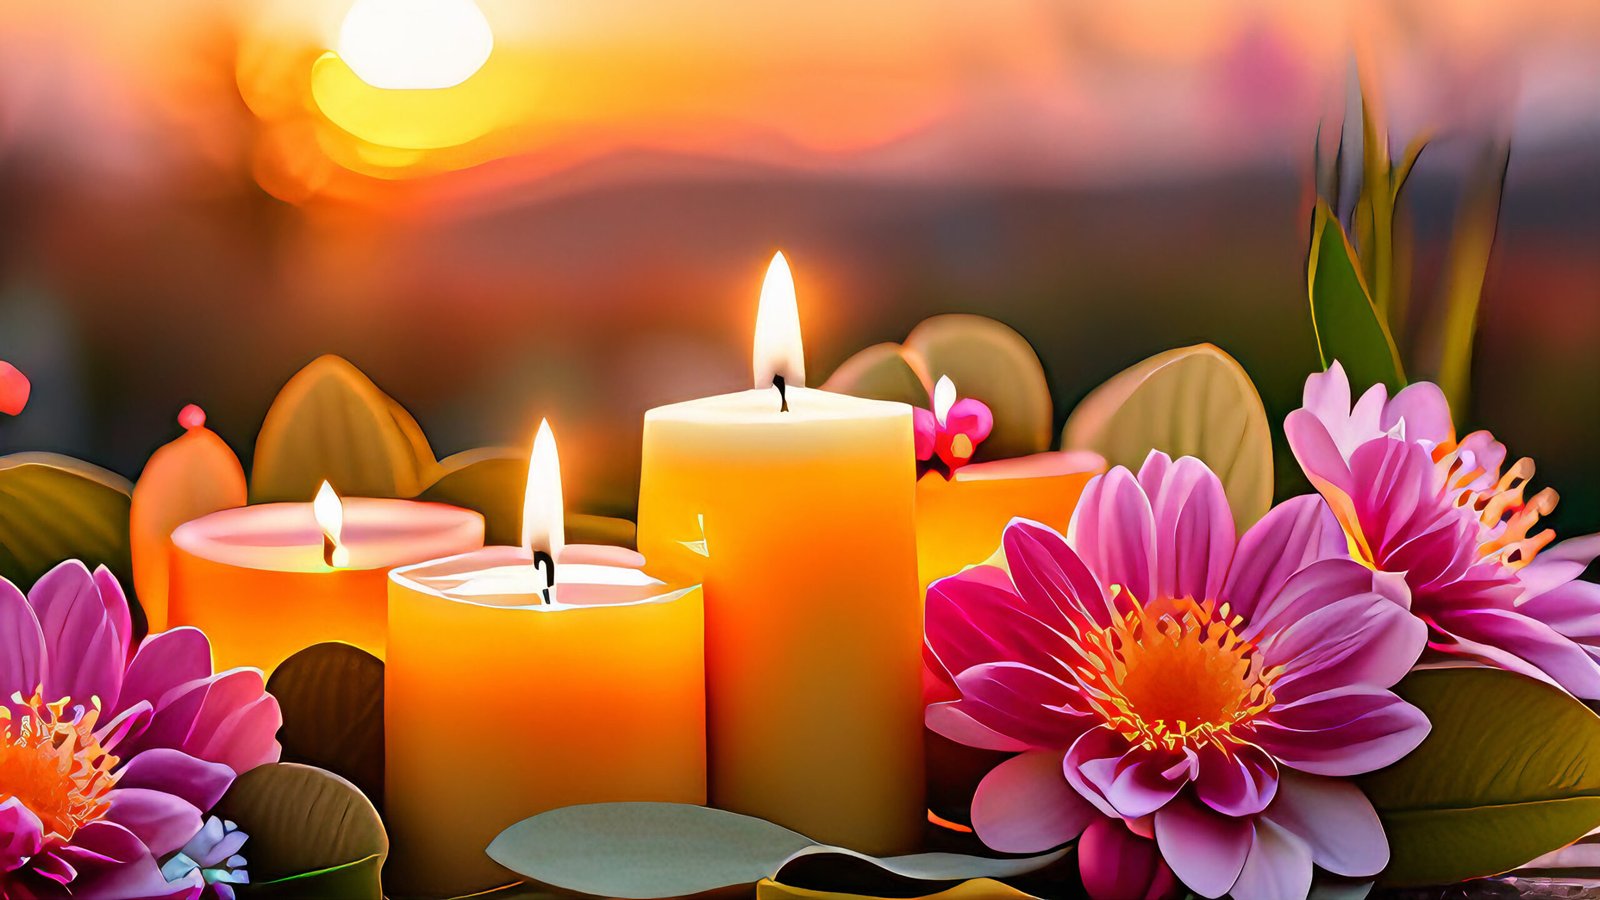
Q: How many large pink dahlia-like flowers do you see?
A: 3